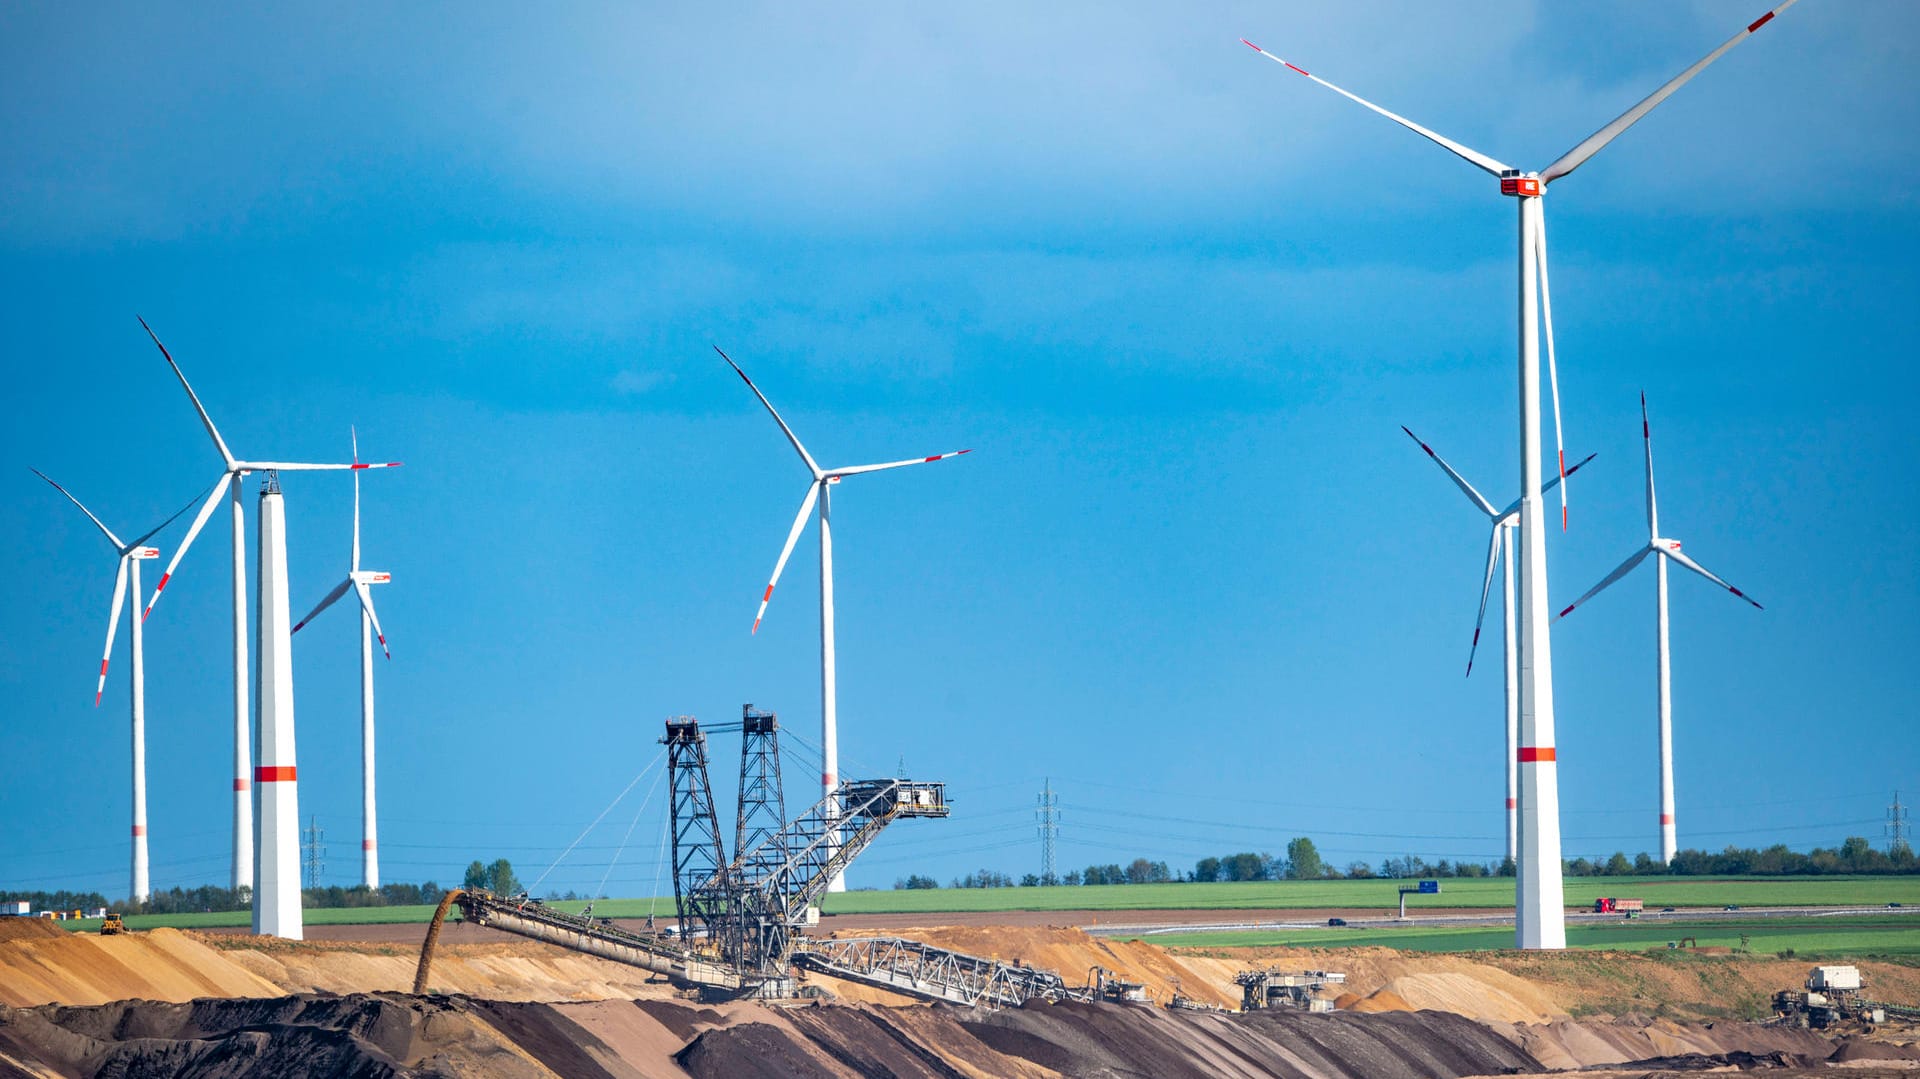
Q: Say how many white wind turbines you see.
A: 7